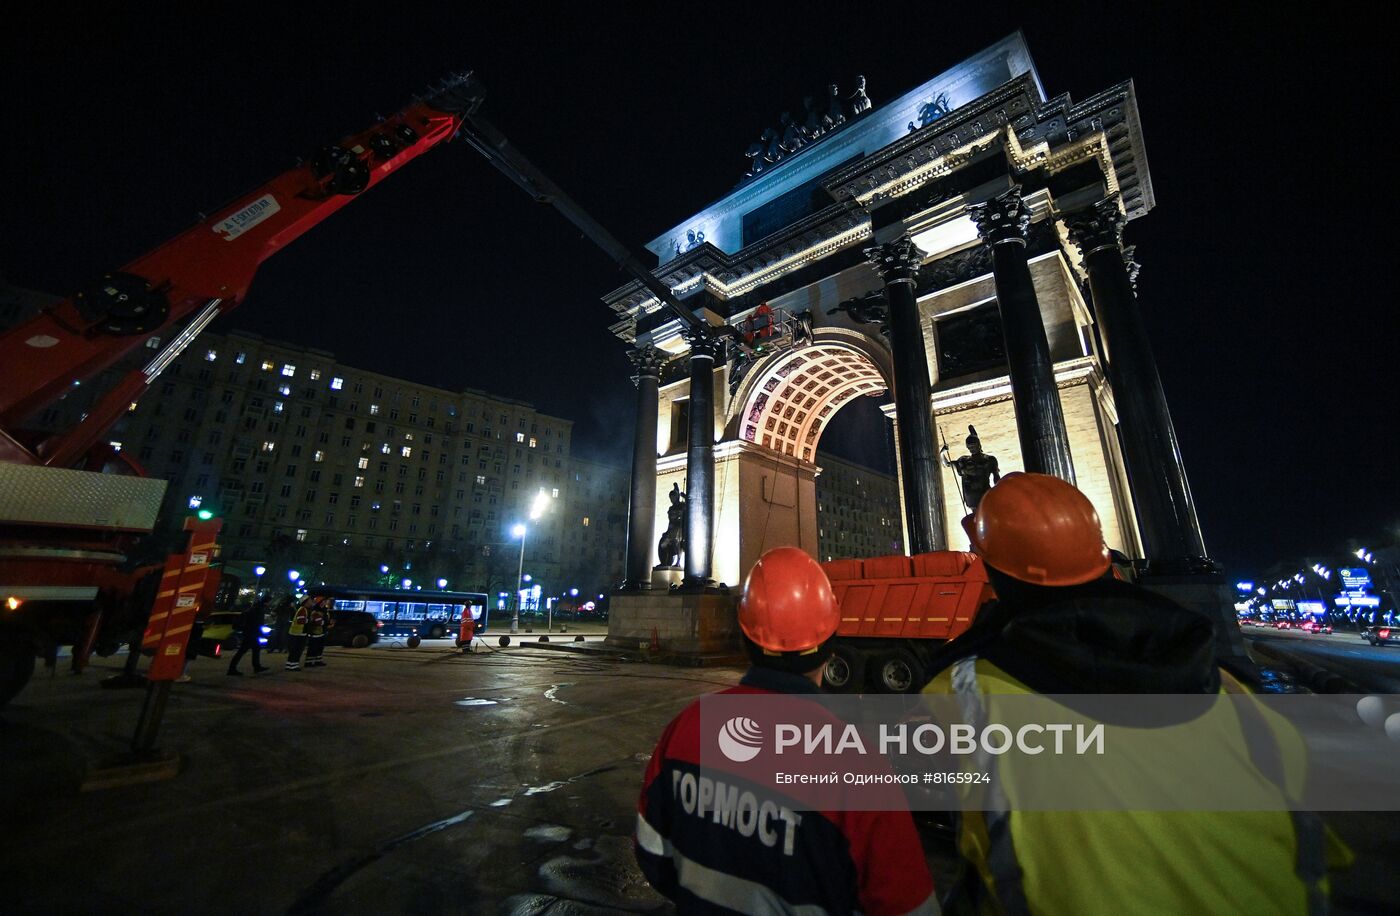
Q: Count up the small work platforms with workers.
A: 1